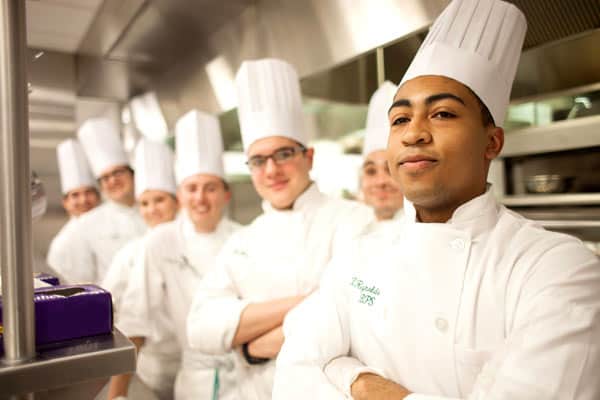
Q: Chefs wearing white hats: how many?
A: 7